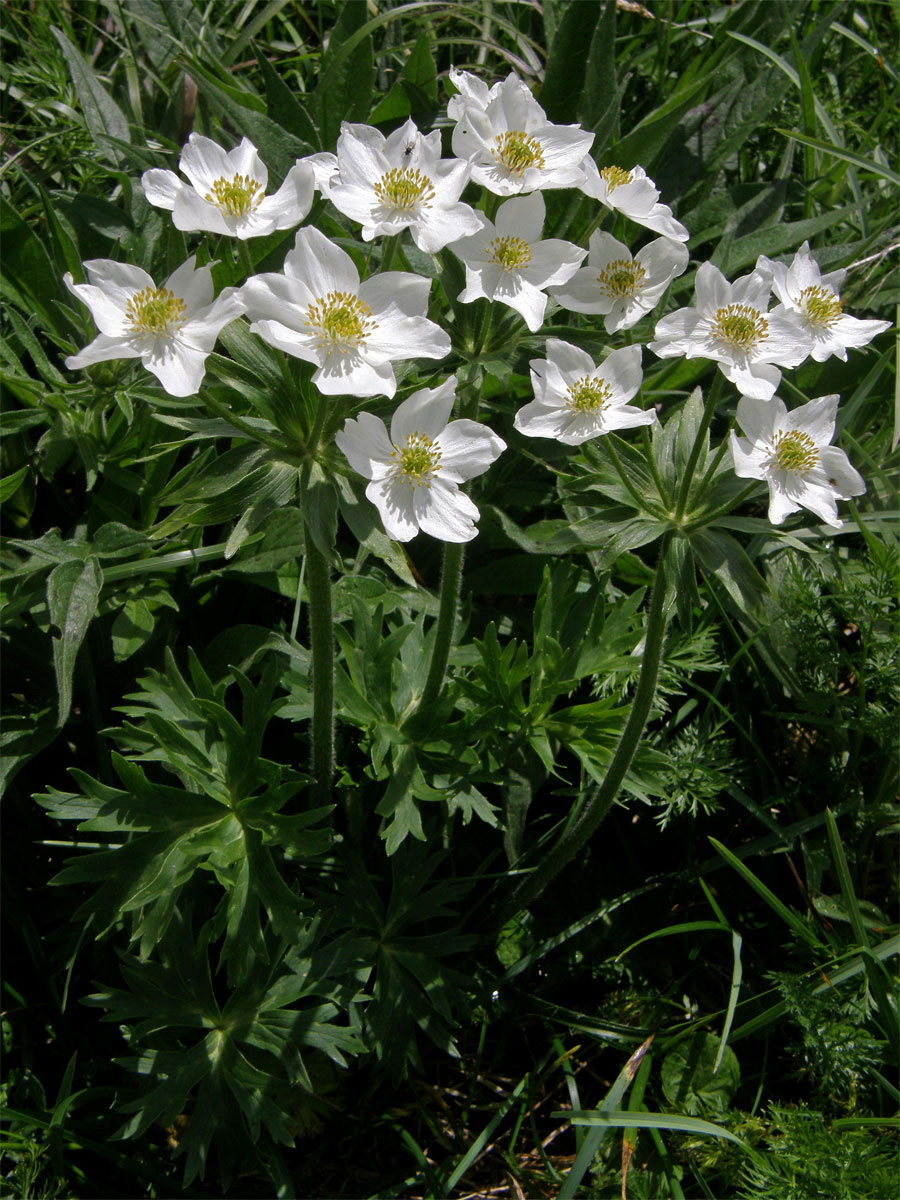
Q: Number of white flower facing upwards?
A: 13